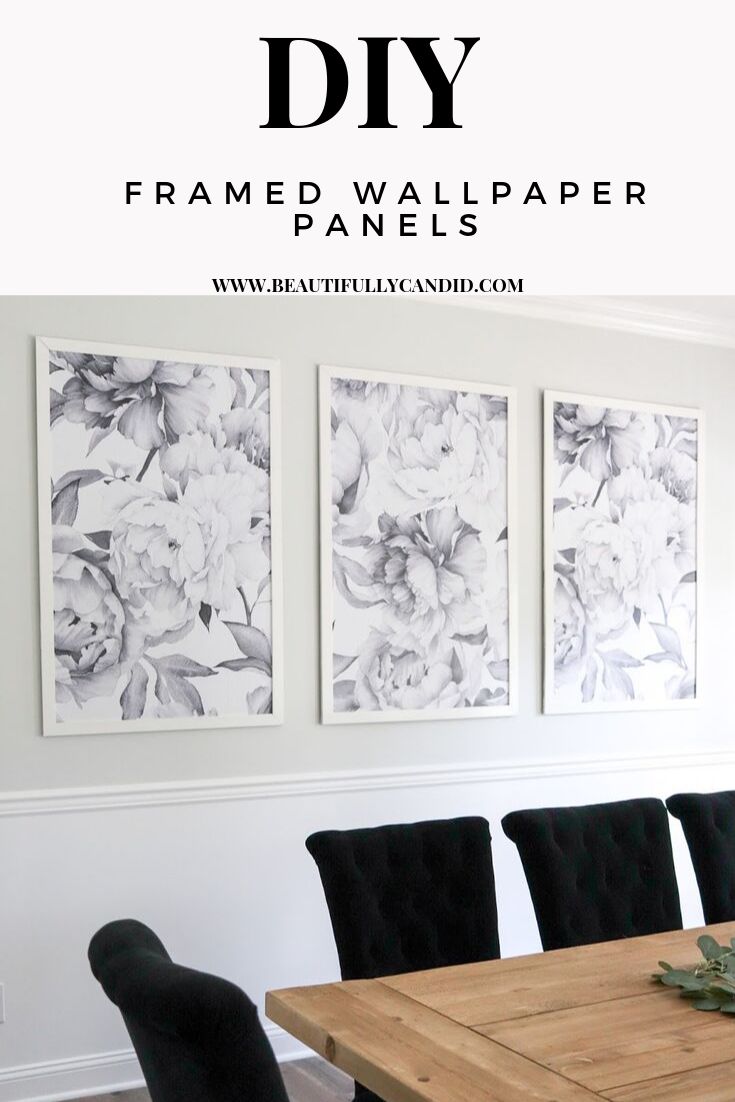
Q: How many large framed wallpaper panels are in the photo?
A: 3